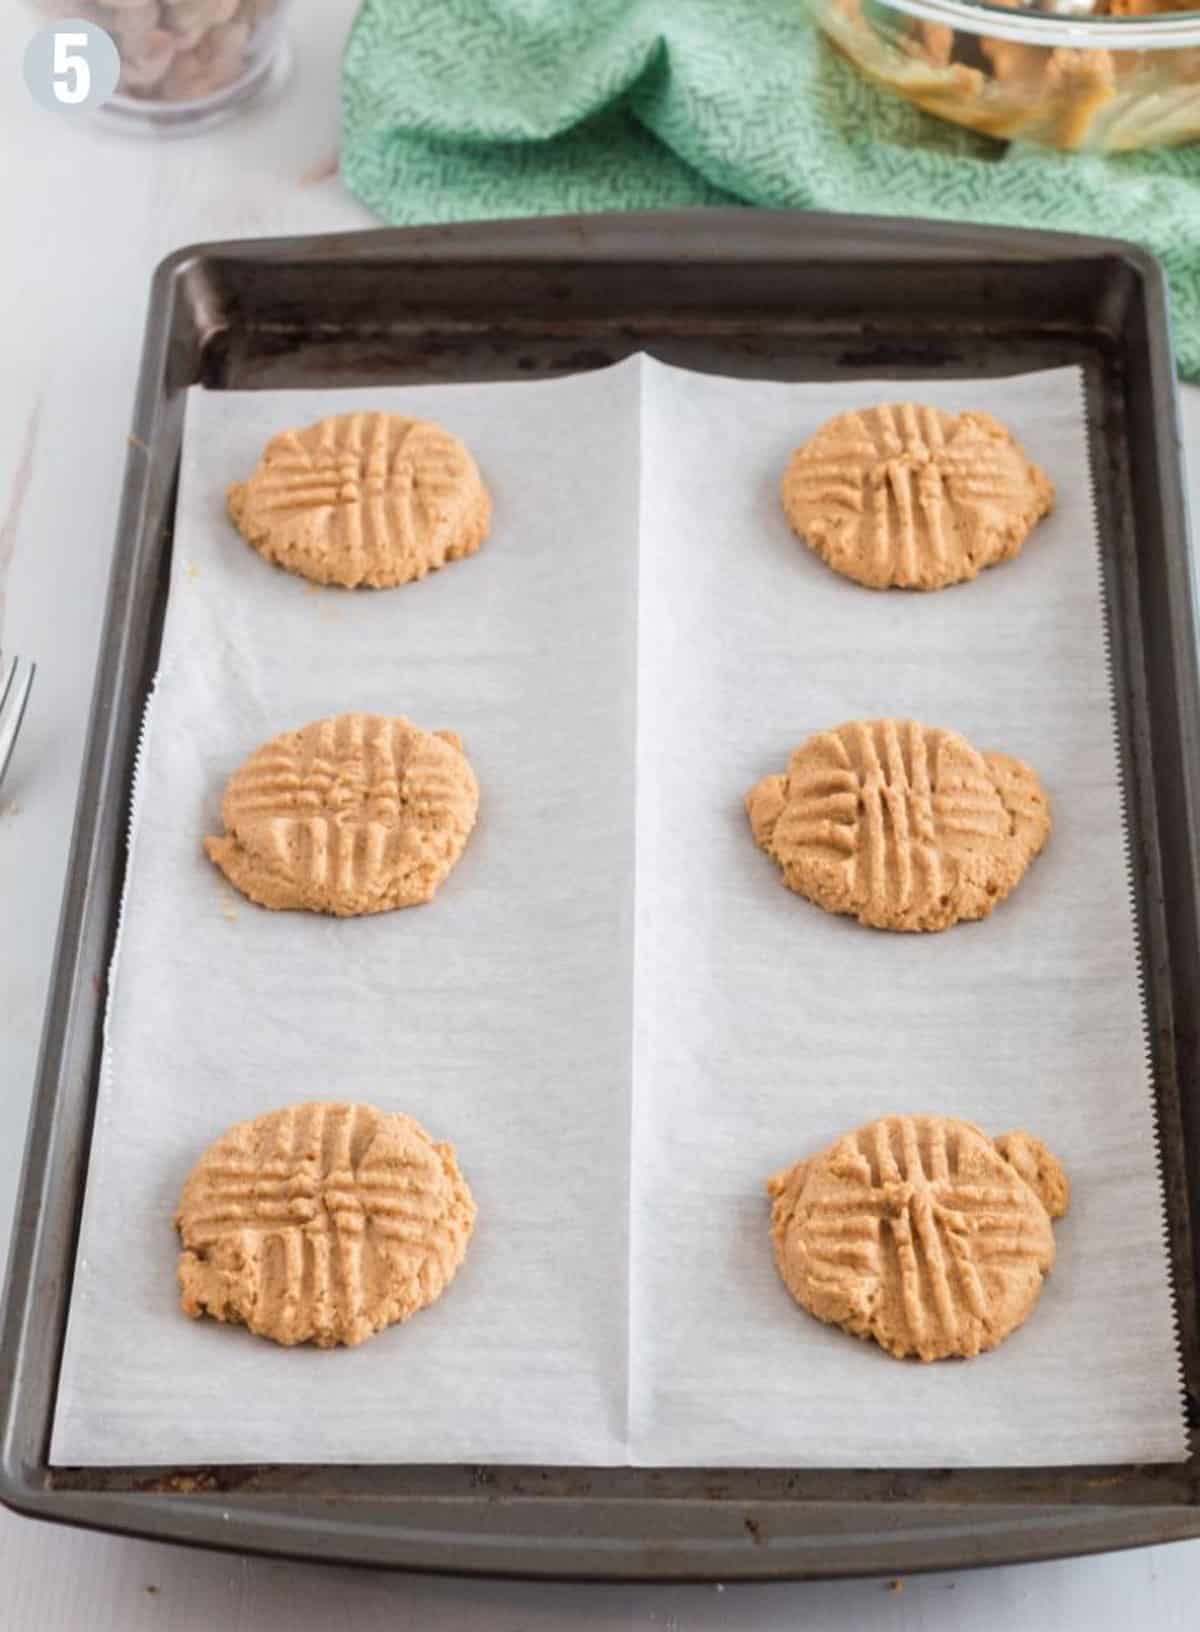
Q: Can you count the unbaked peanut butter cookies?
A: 6